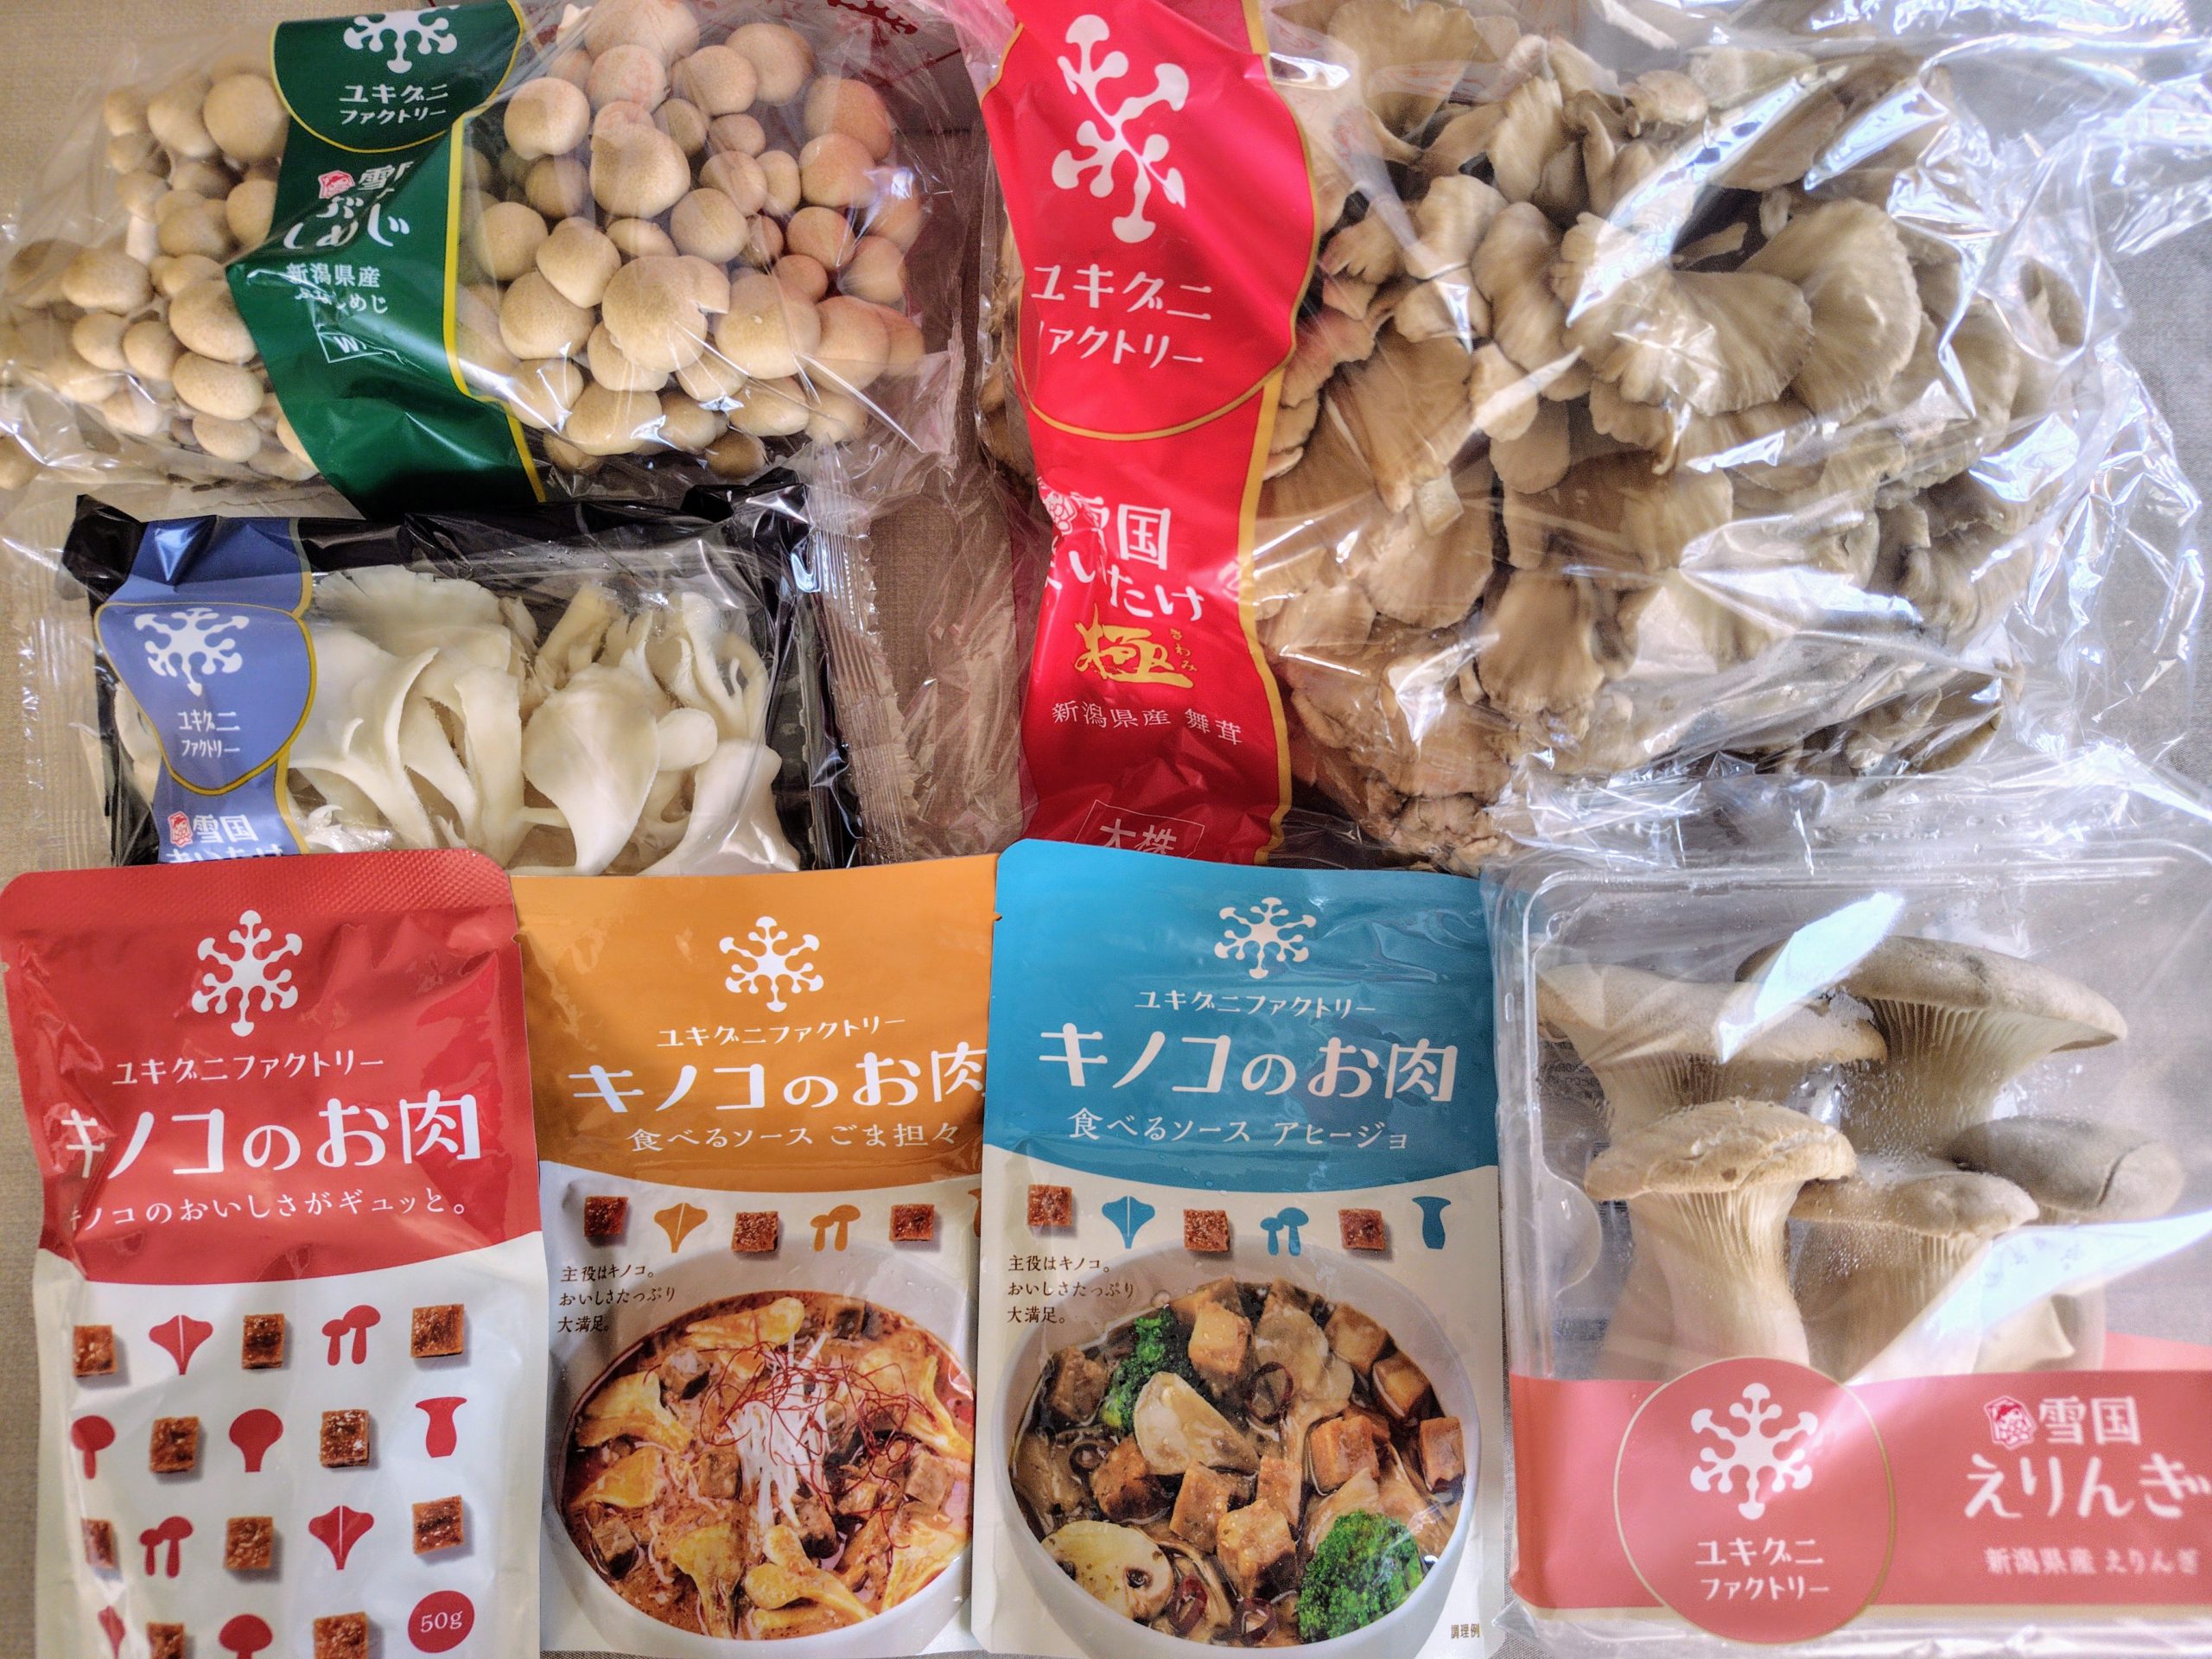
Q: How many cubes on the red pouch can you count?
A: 10